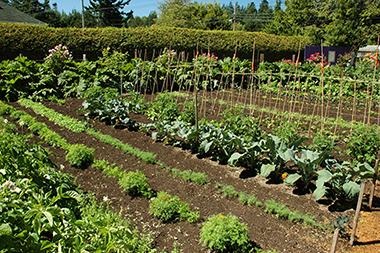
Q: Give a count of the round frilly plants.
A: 4